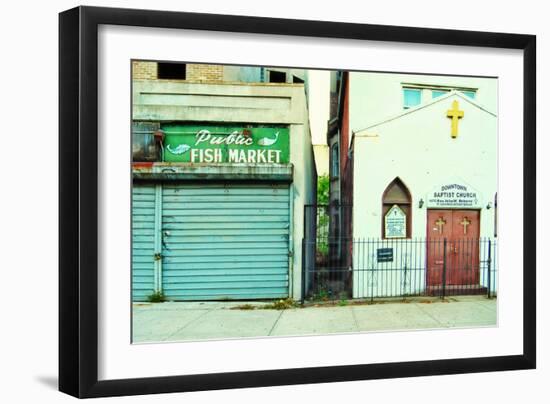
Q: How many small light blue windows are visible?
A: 3